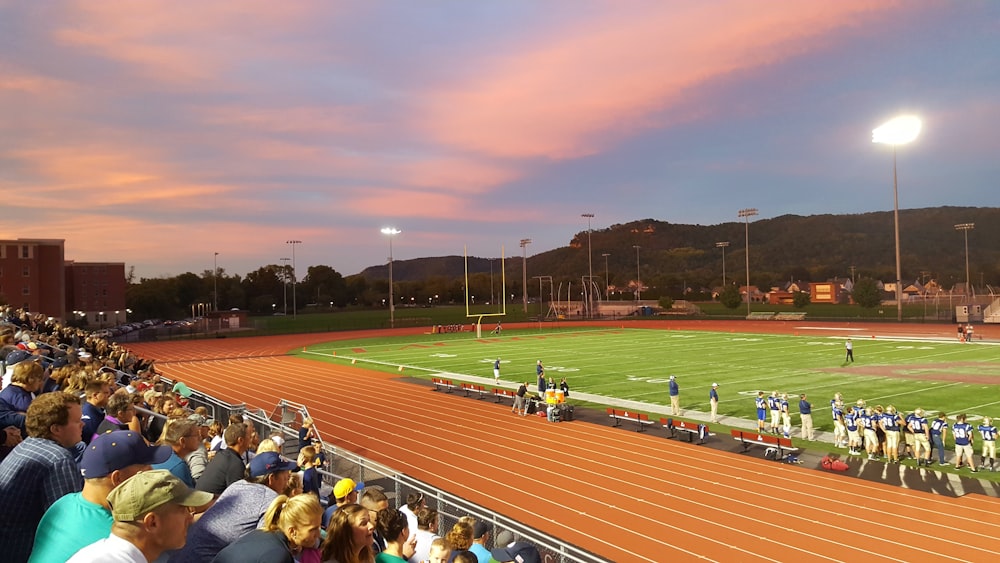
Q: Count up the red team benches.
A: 6